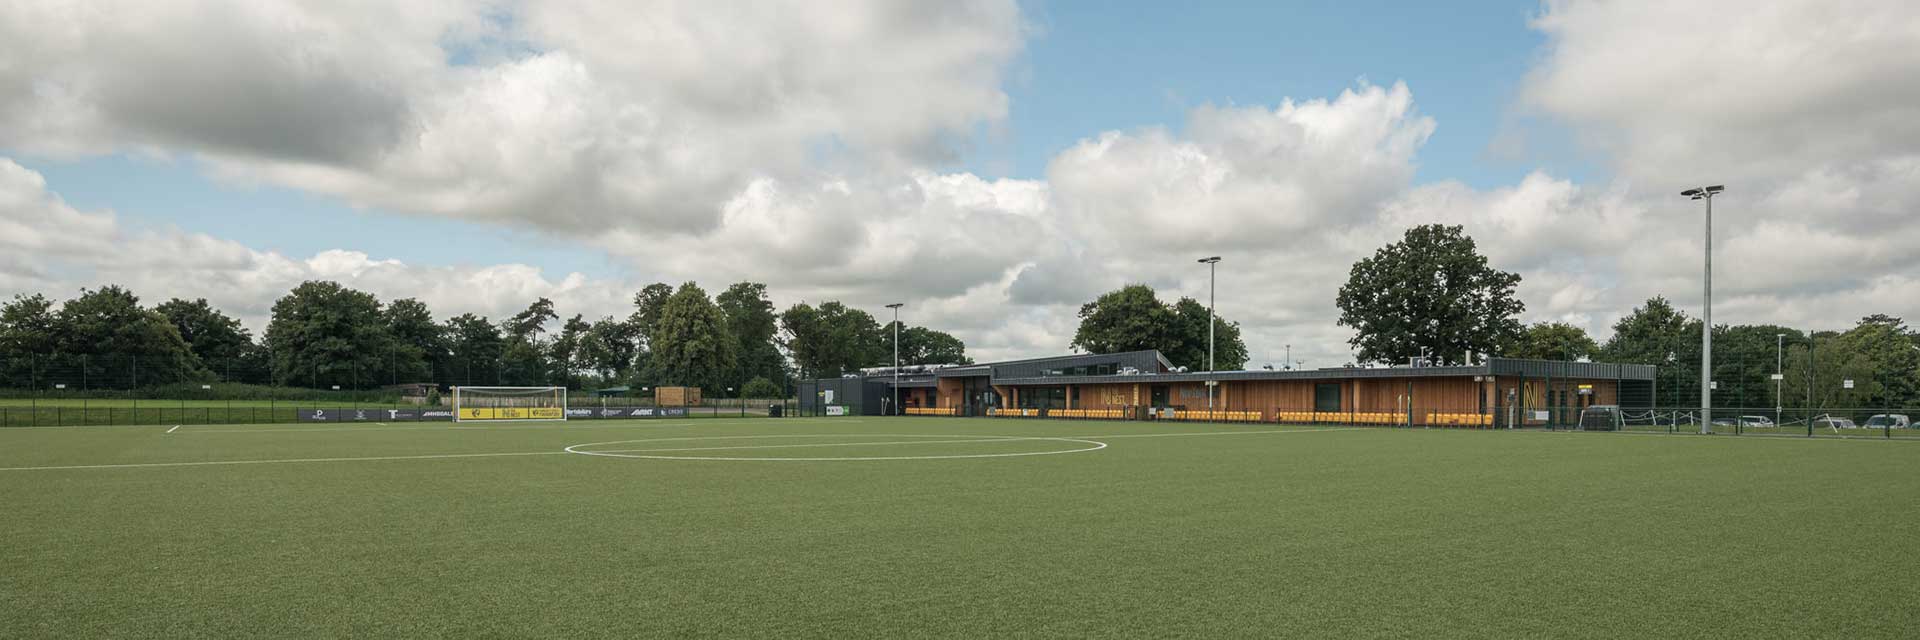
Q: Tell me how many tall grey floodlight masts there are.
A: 3